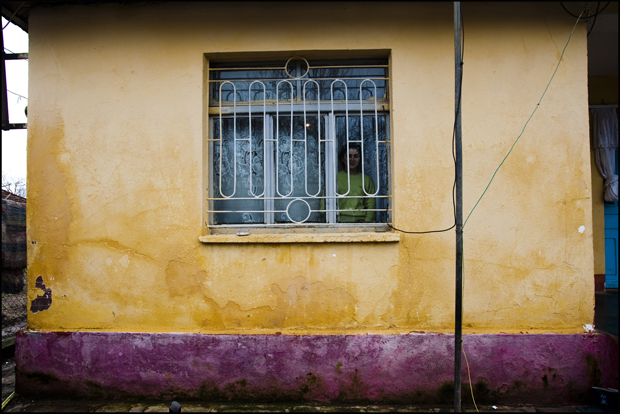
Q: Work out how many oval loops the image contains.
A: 6